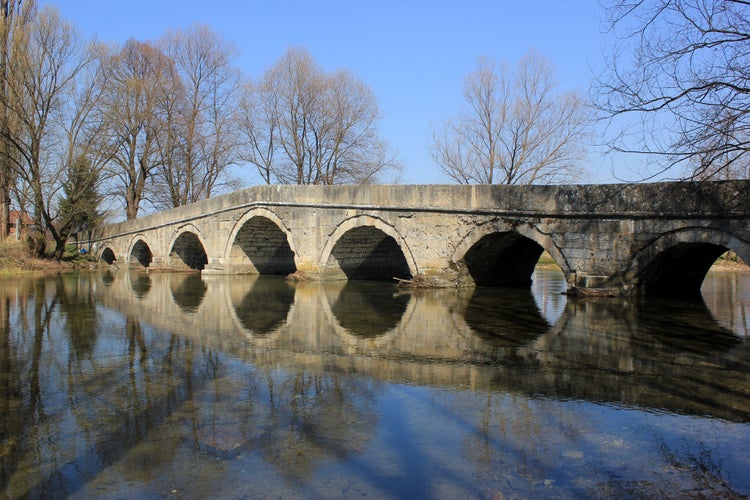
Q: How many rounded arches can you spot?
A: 7